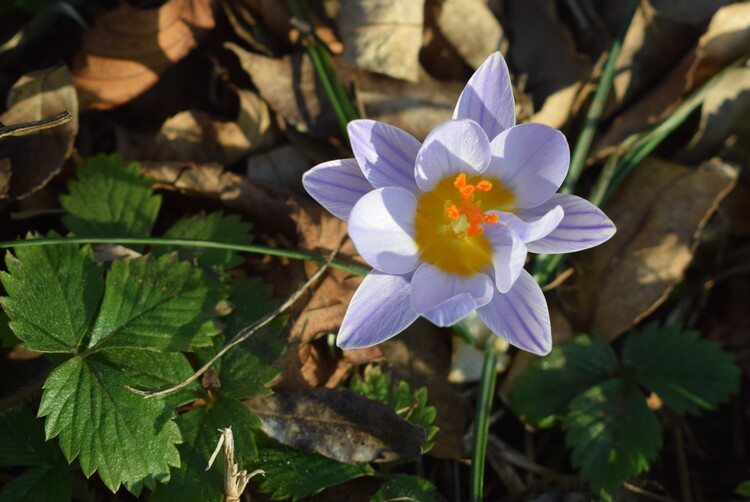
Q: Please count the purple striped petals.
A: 6